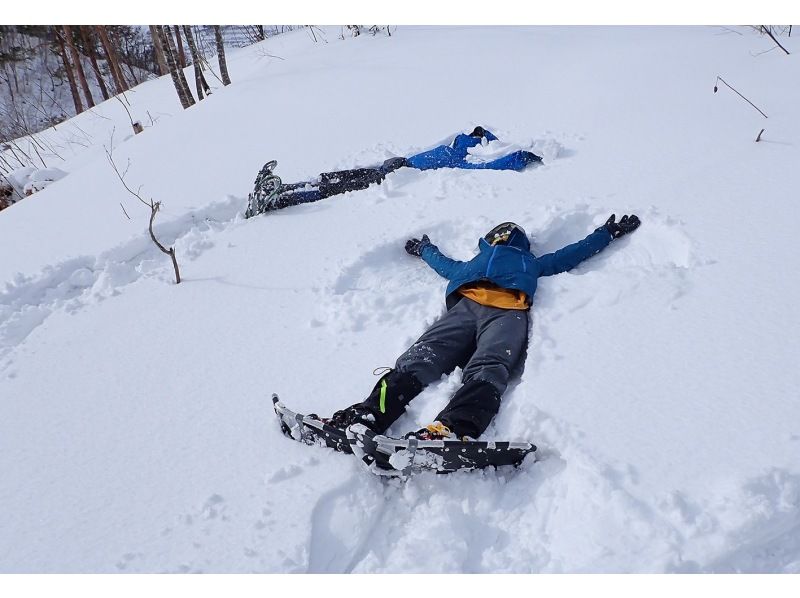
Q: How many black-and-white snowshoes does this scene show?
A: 2